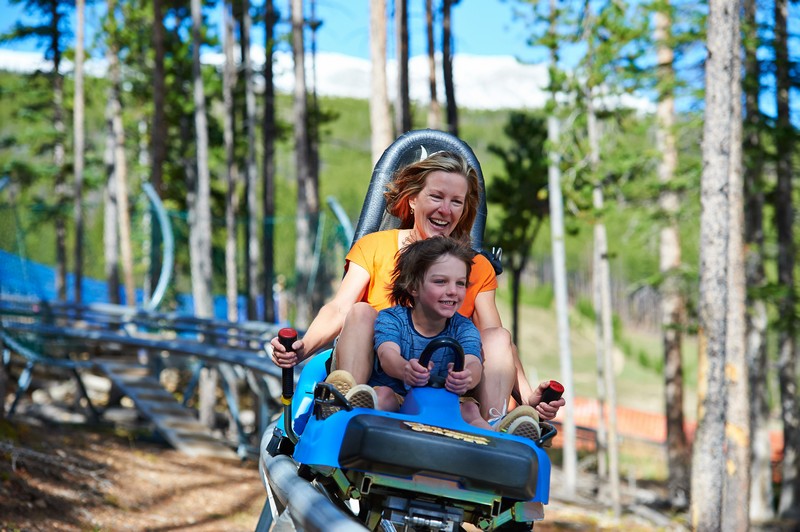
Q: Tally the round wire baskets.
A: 0